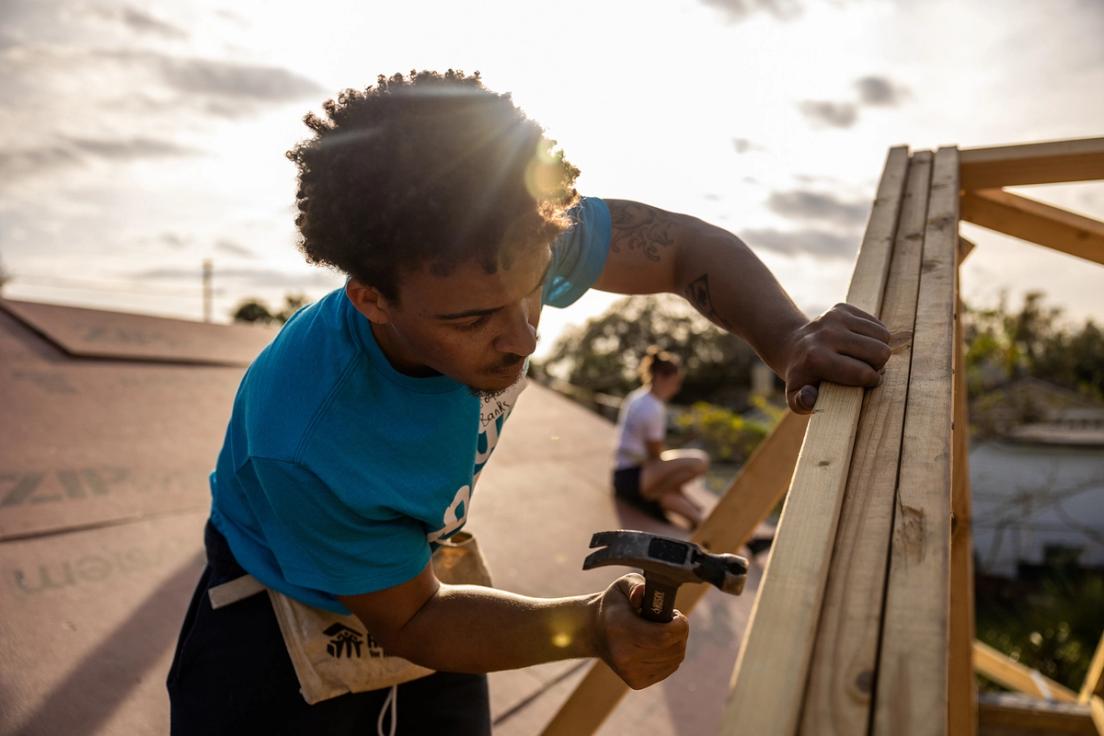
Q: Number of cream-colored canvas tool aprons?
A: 1